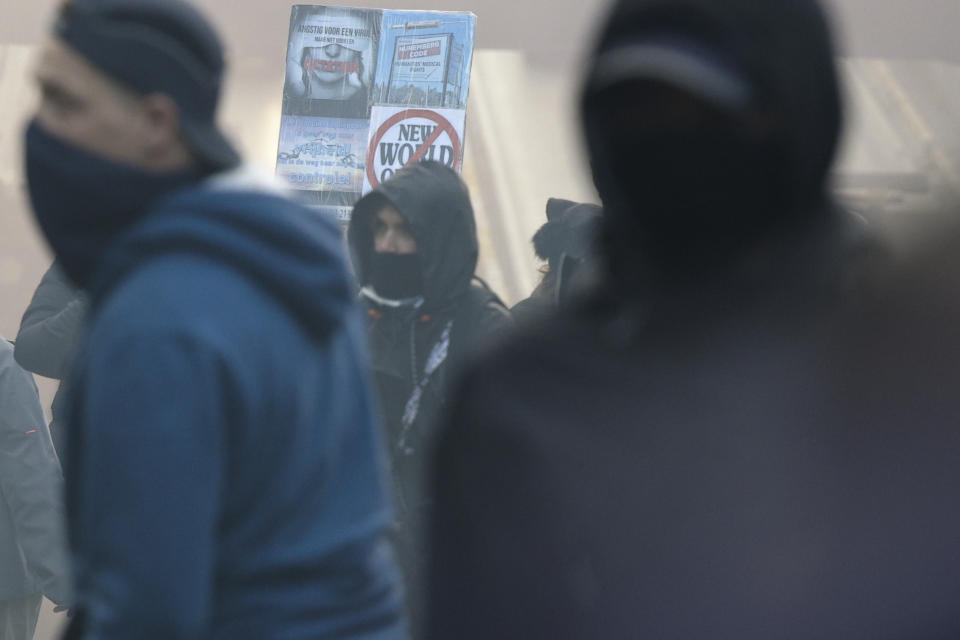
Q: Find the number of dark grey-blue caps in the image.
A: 1